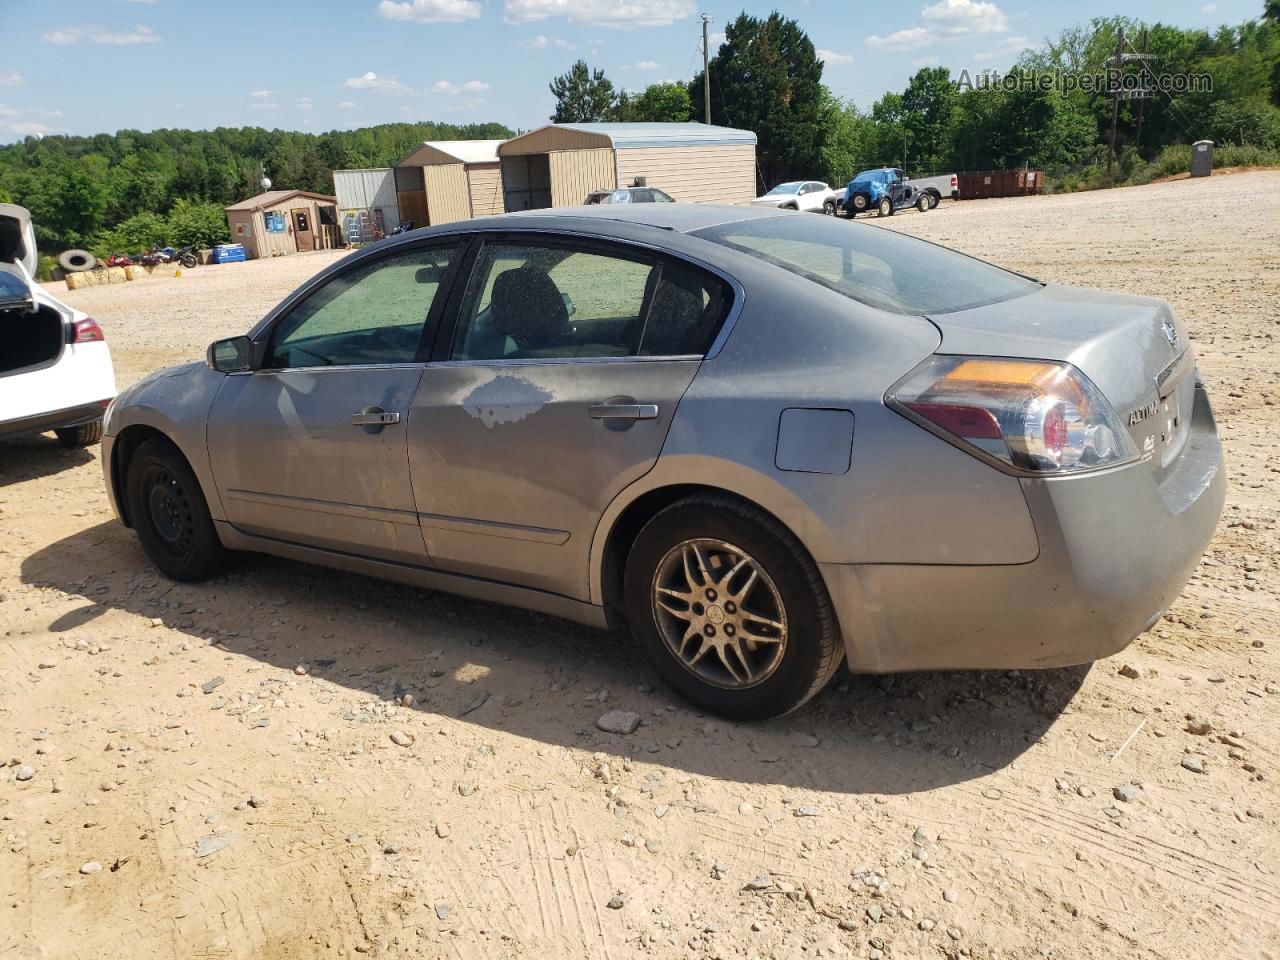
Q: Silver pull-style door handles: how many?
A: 2